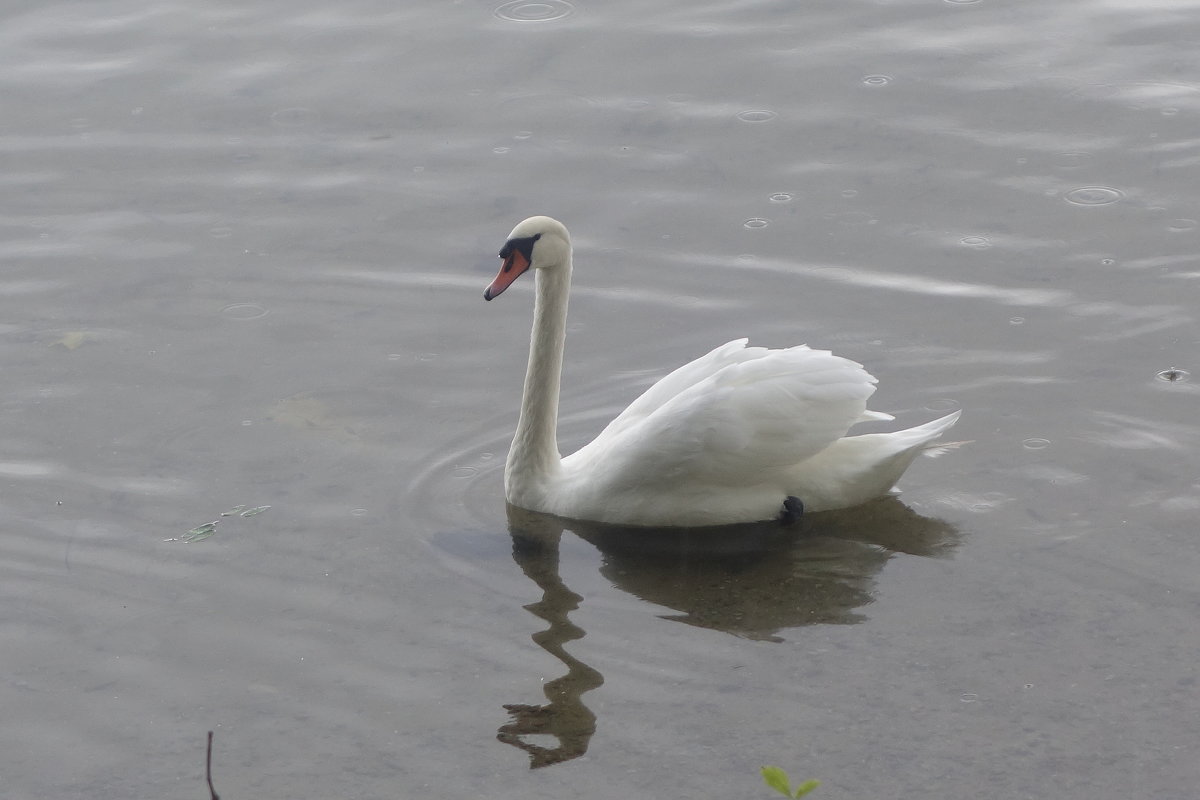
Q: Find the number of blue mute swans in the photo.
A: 0